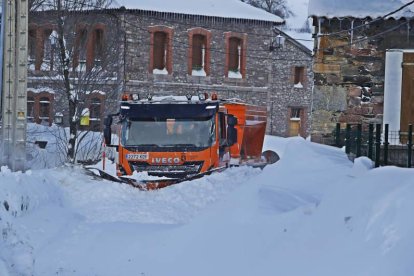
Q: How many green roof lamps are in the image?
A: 0